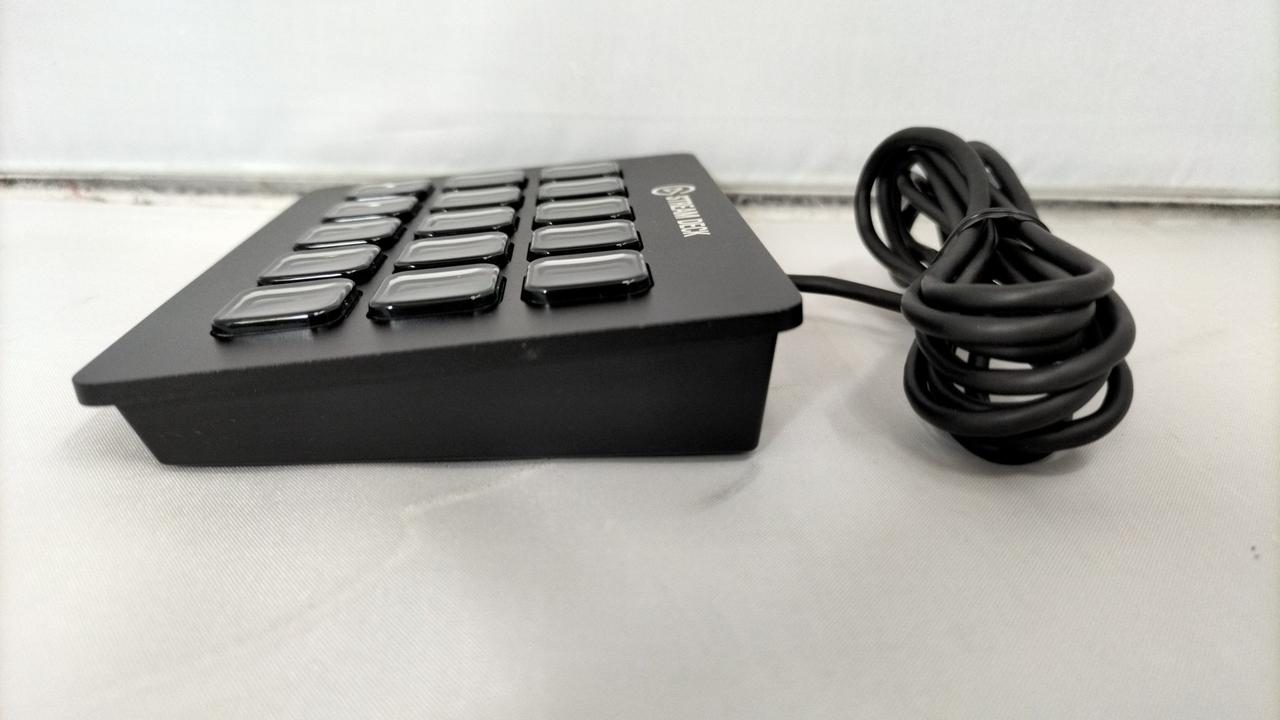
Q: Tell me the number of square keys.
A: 15